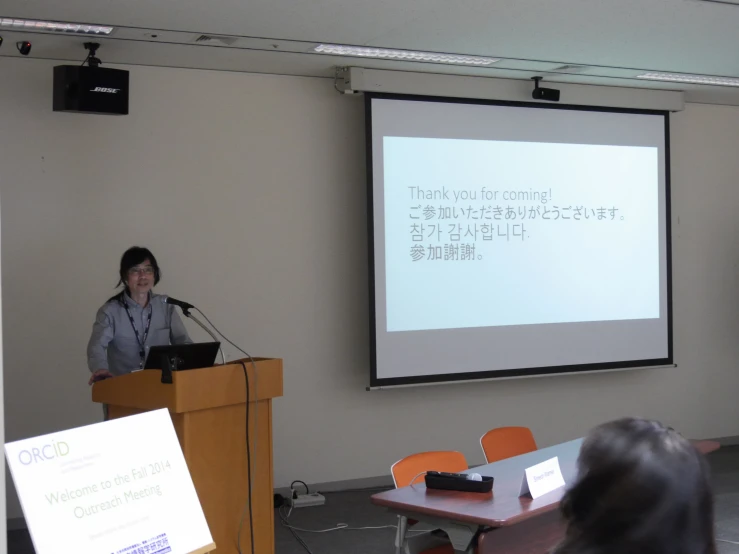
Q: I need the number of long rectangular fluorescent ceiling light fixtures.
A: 3